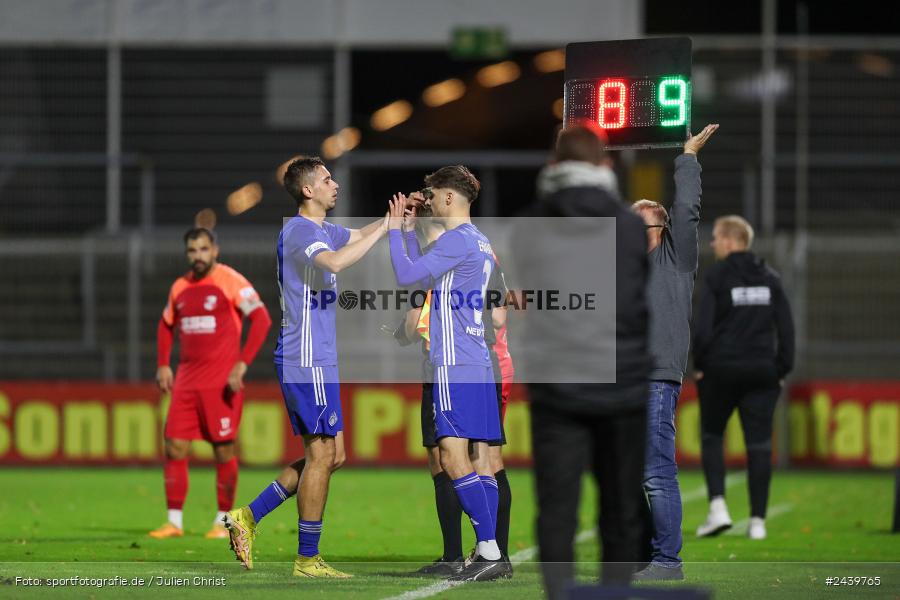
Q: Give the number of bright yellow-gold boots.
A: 2